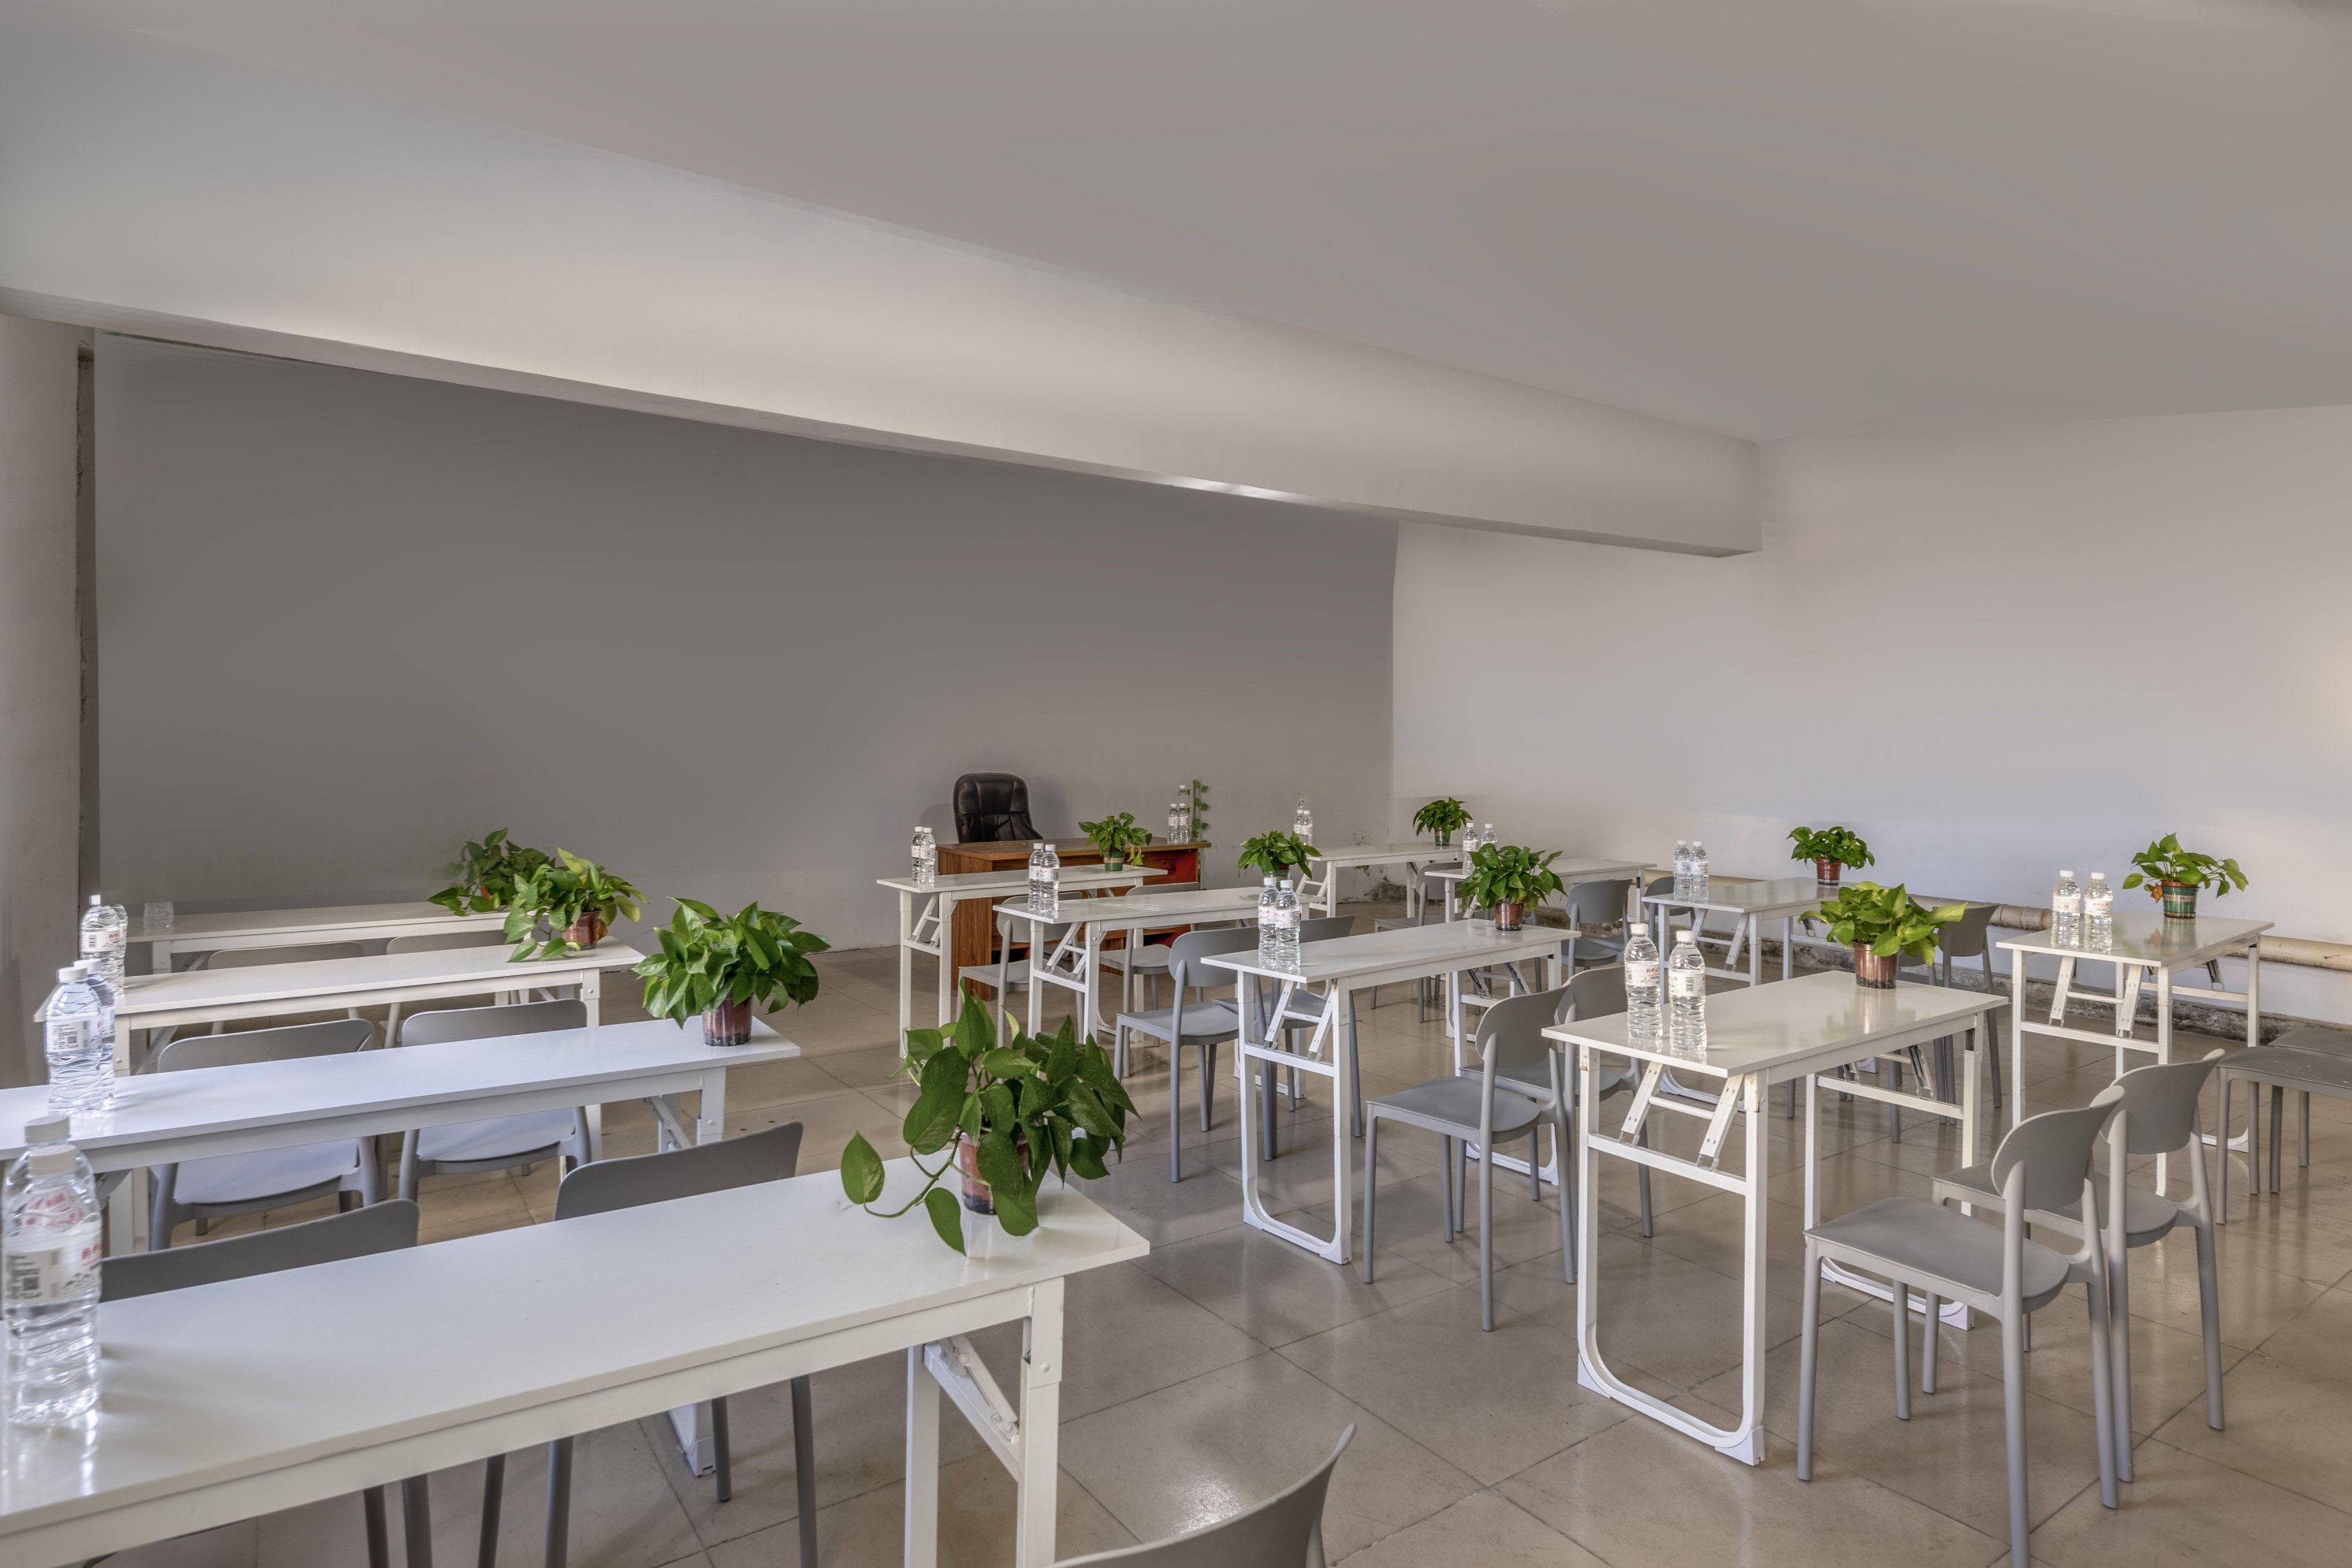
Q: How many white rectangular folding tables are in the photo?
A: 12